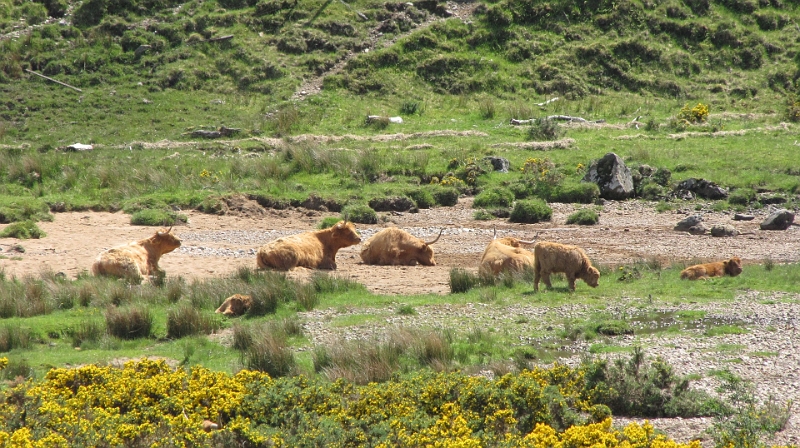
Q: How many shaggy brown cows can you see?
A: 7